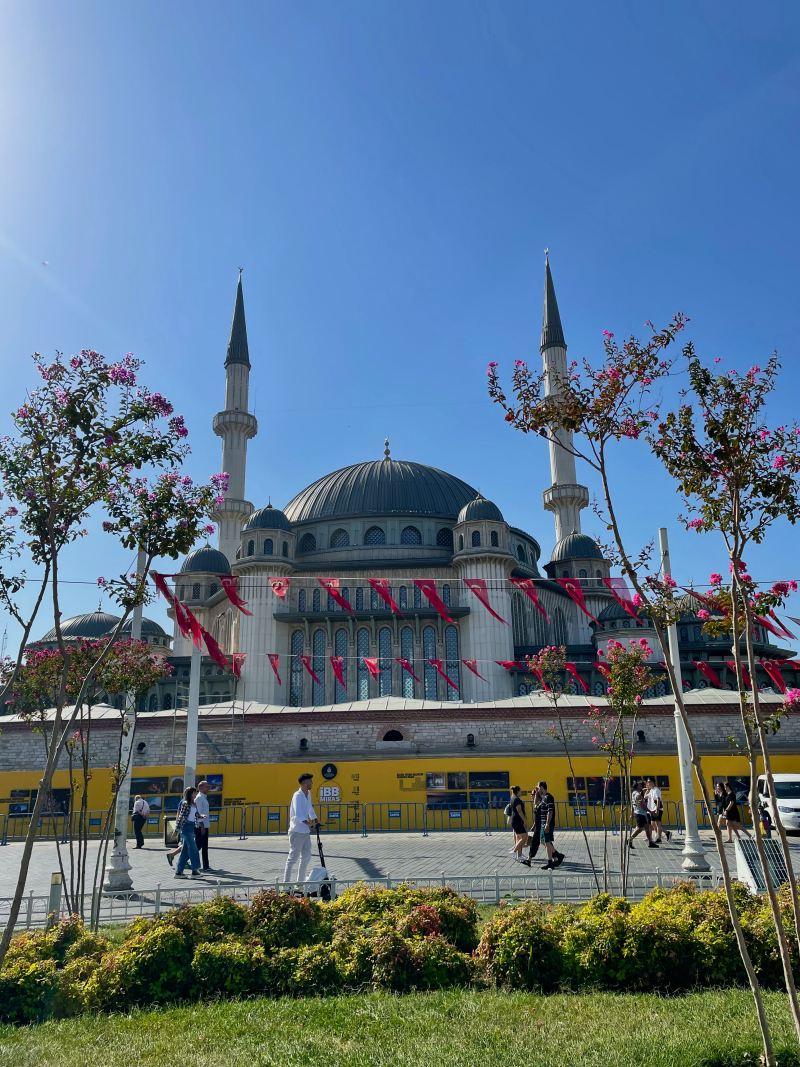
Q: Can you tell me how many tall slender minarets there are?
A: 2